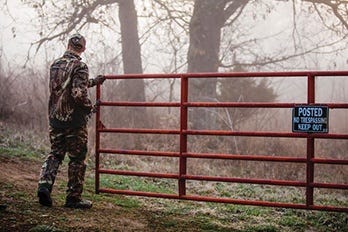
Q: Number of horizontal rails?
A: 6